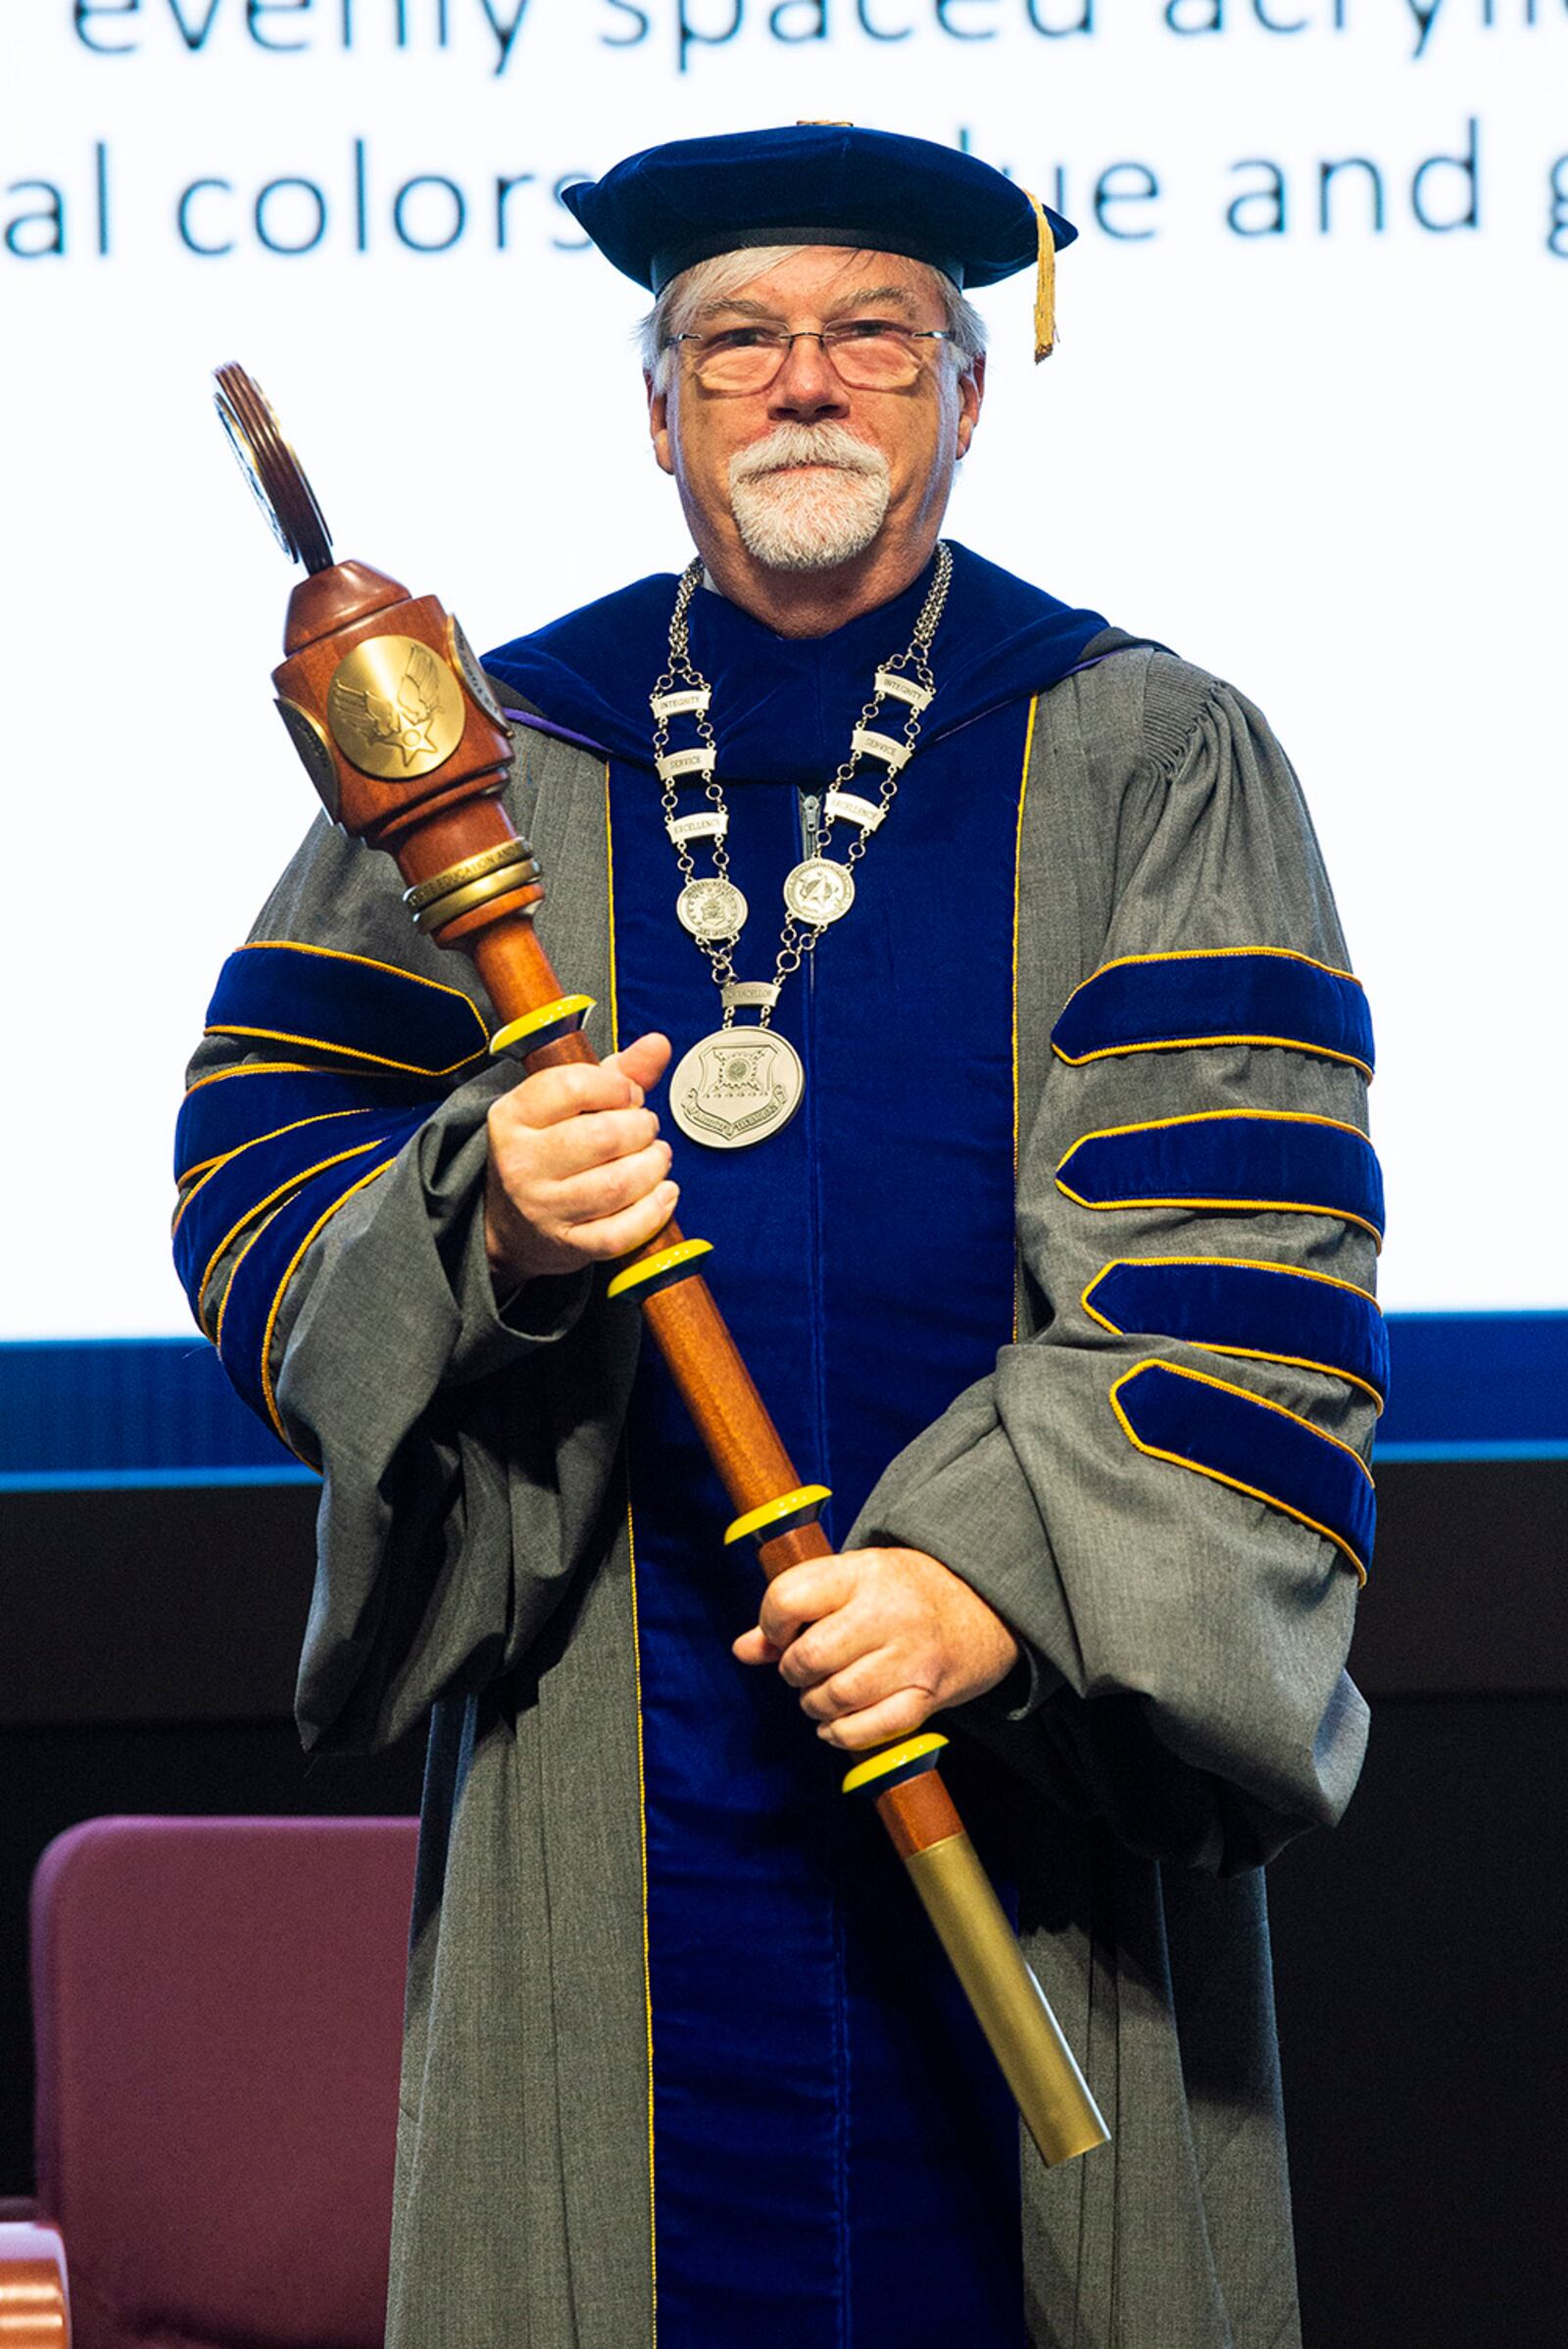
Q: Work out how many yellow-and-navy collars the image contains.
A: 4